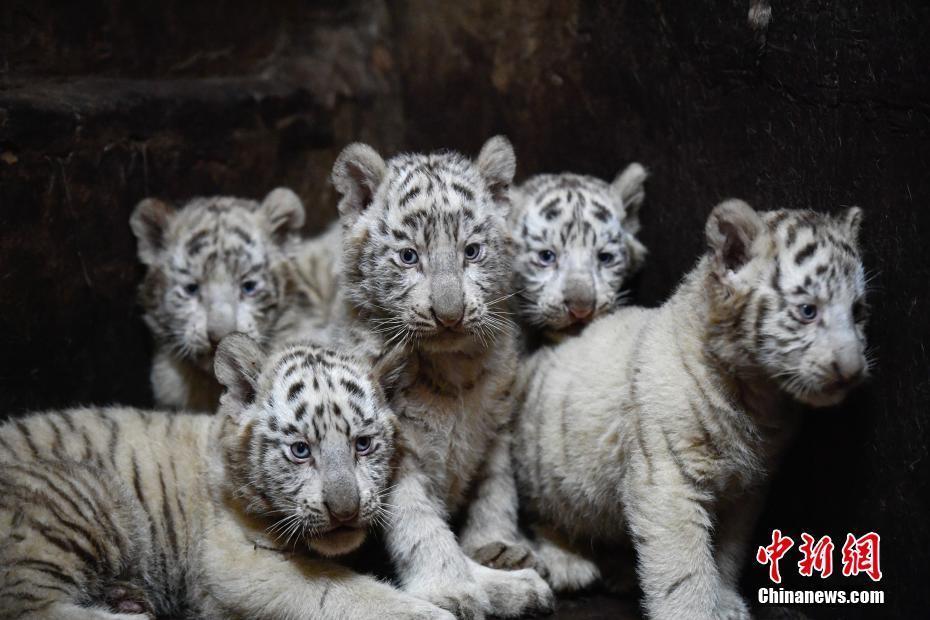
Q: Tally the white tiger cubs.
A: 5